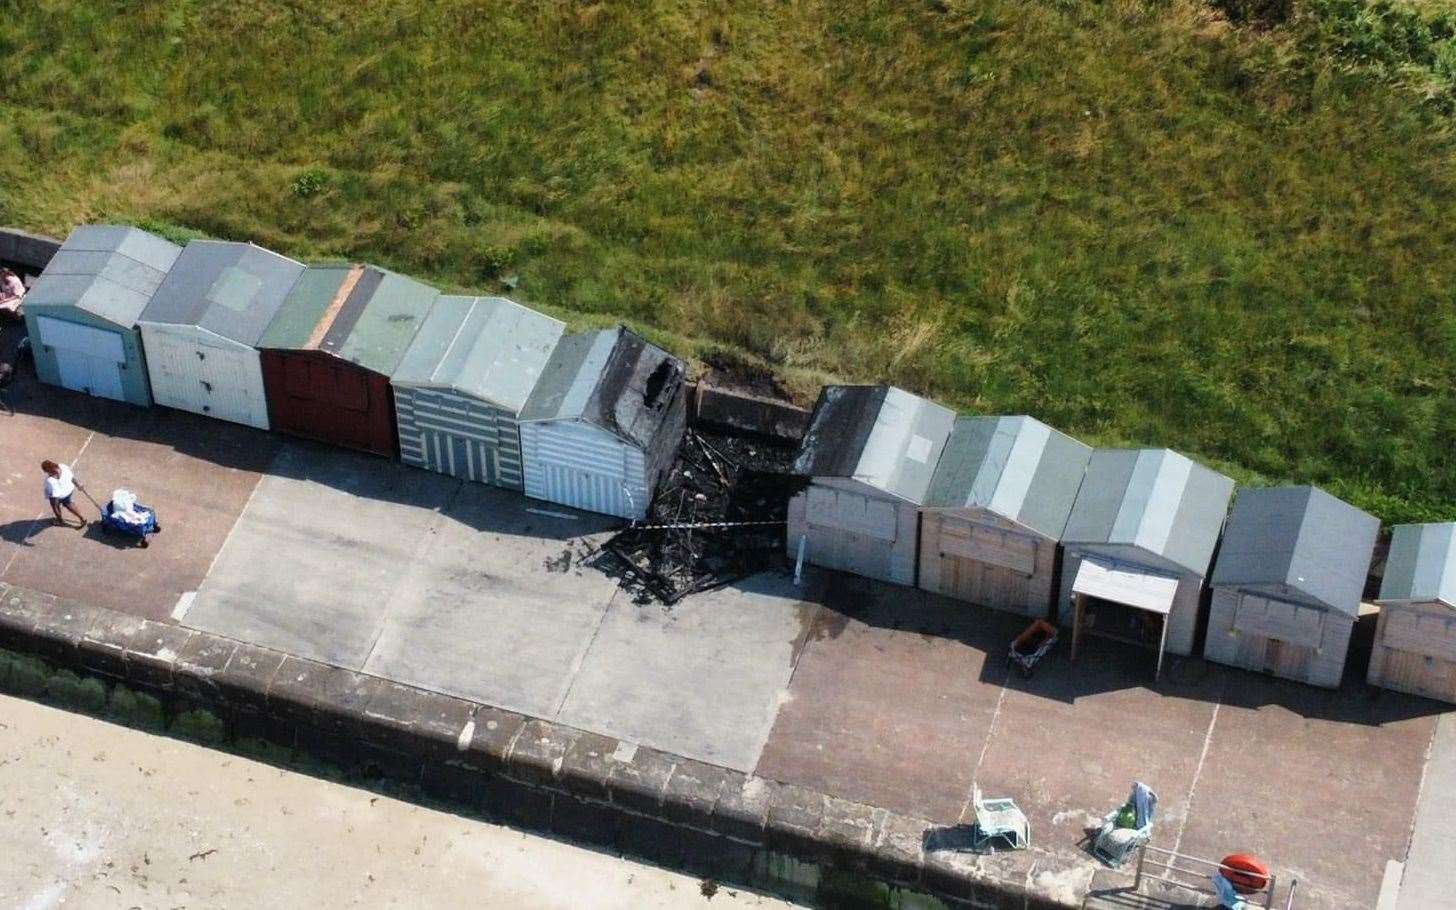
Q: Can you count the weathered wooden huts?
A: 10